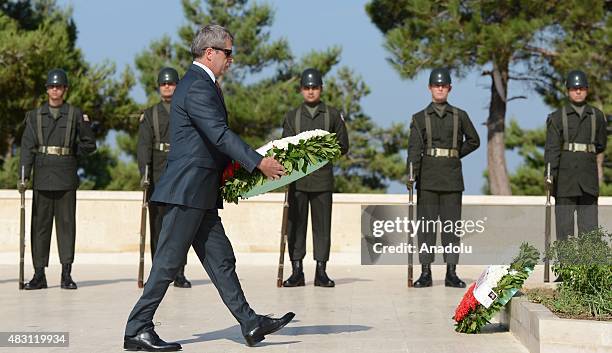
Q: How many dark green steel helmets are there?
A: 5